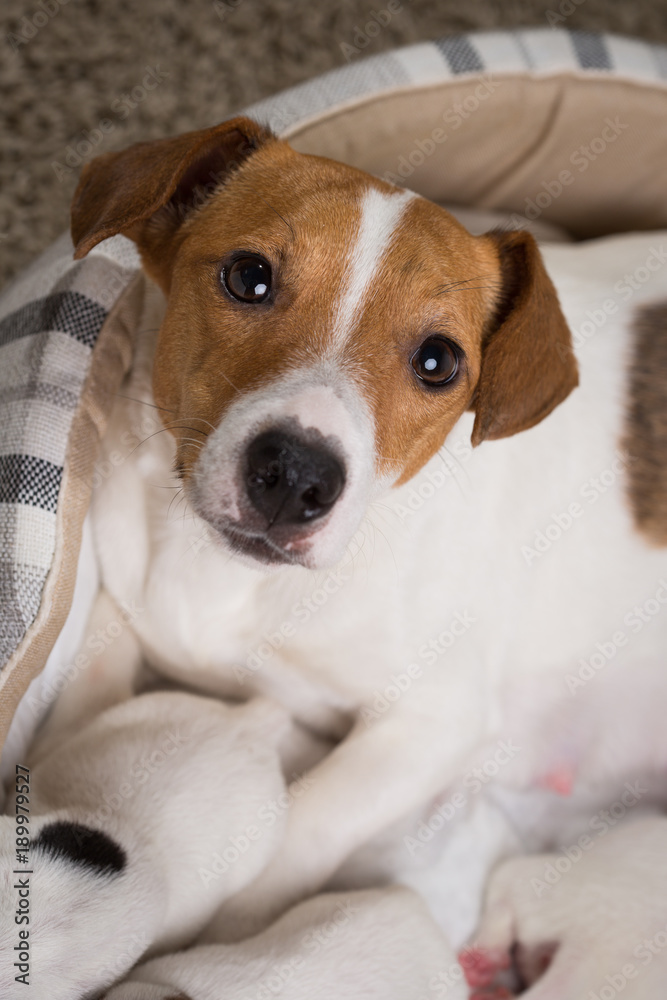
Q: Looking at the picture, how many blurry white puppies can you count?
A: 3